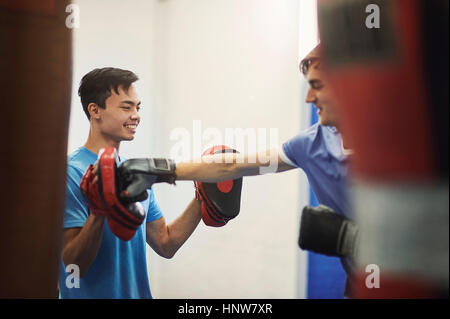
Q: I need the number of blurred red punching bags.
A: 1